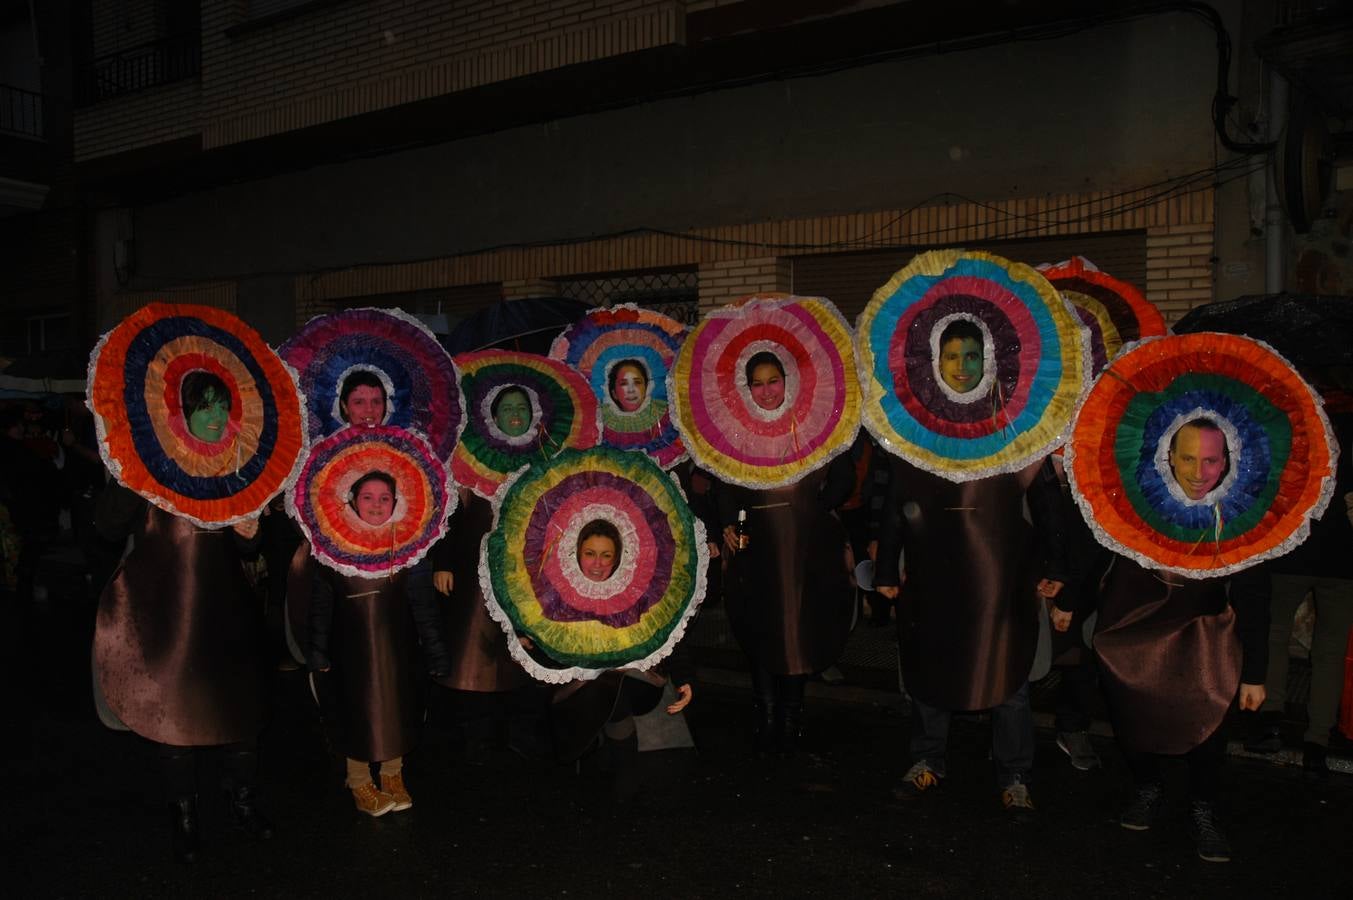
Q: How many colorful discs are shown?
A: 10